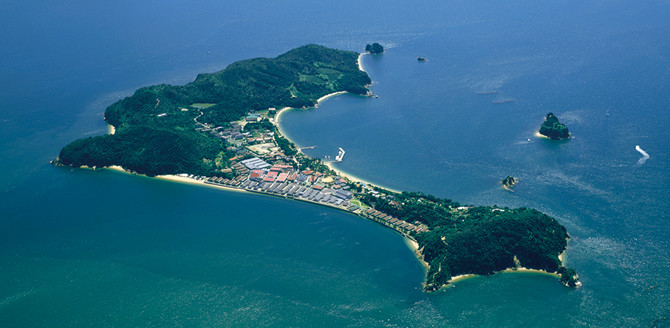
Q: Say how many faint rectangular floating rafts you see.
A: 2